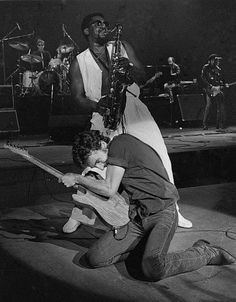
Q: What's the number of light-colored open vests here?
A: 1